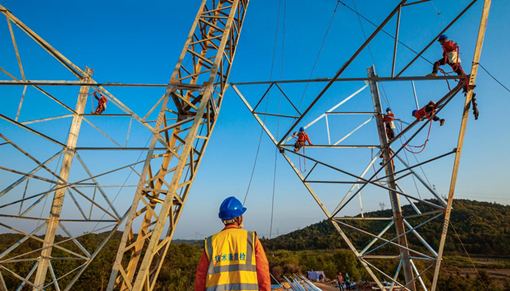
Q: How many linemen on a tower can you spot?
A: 5